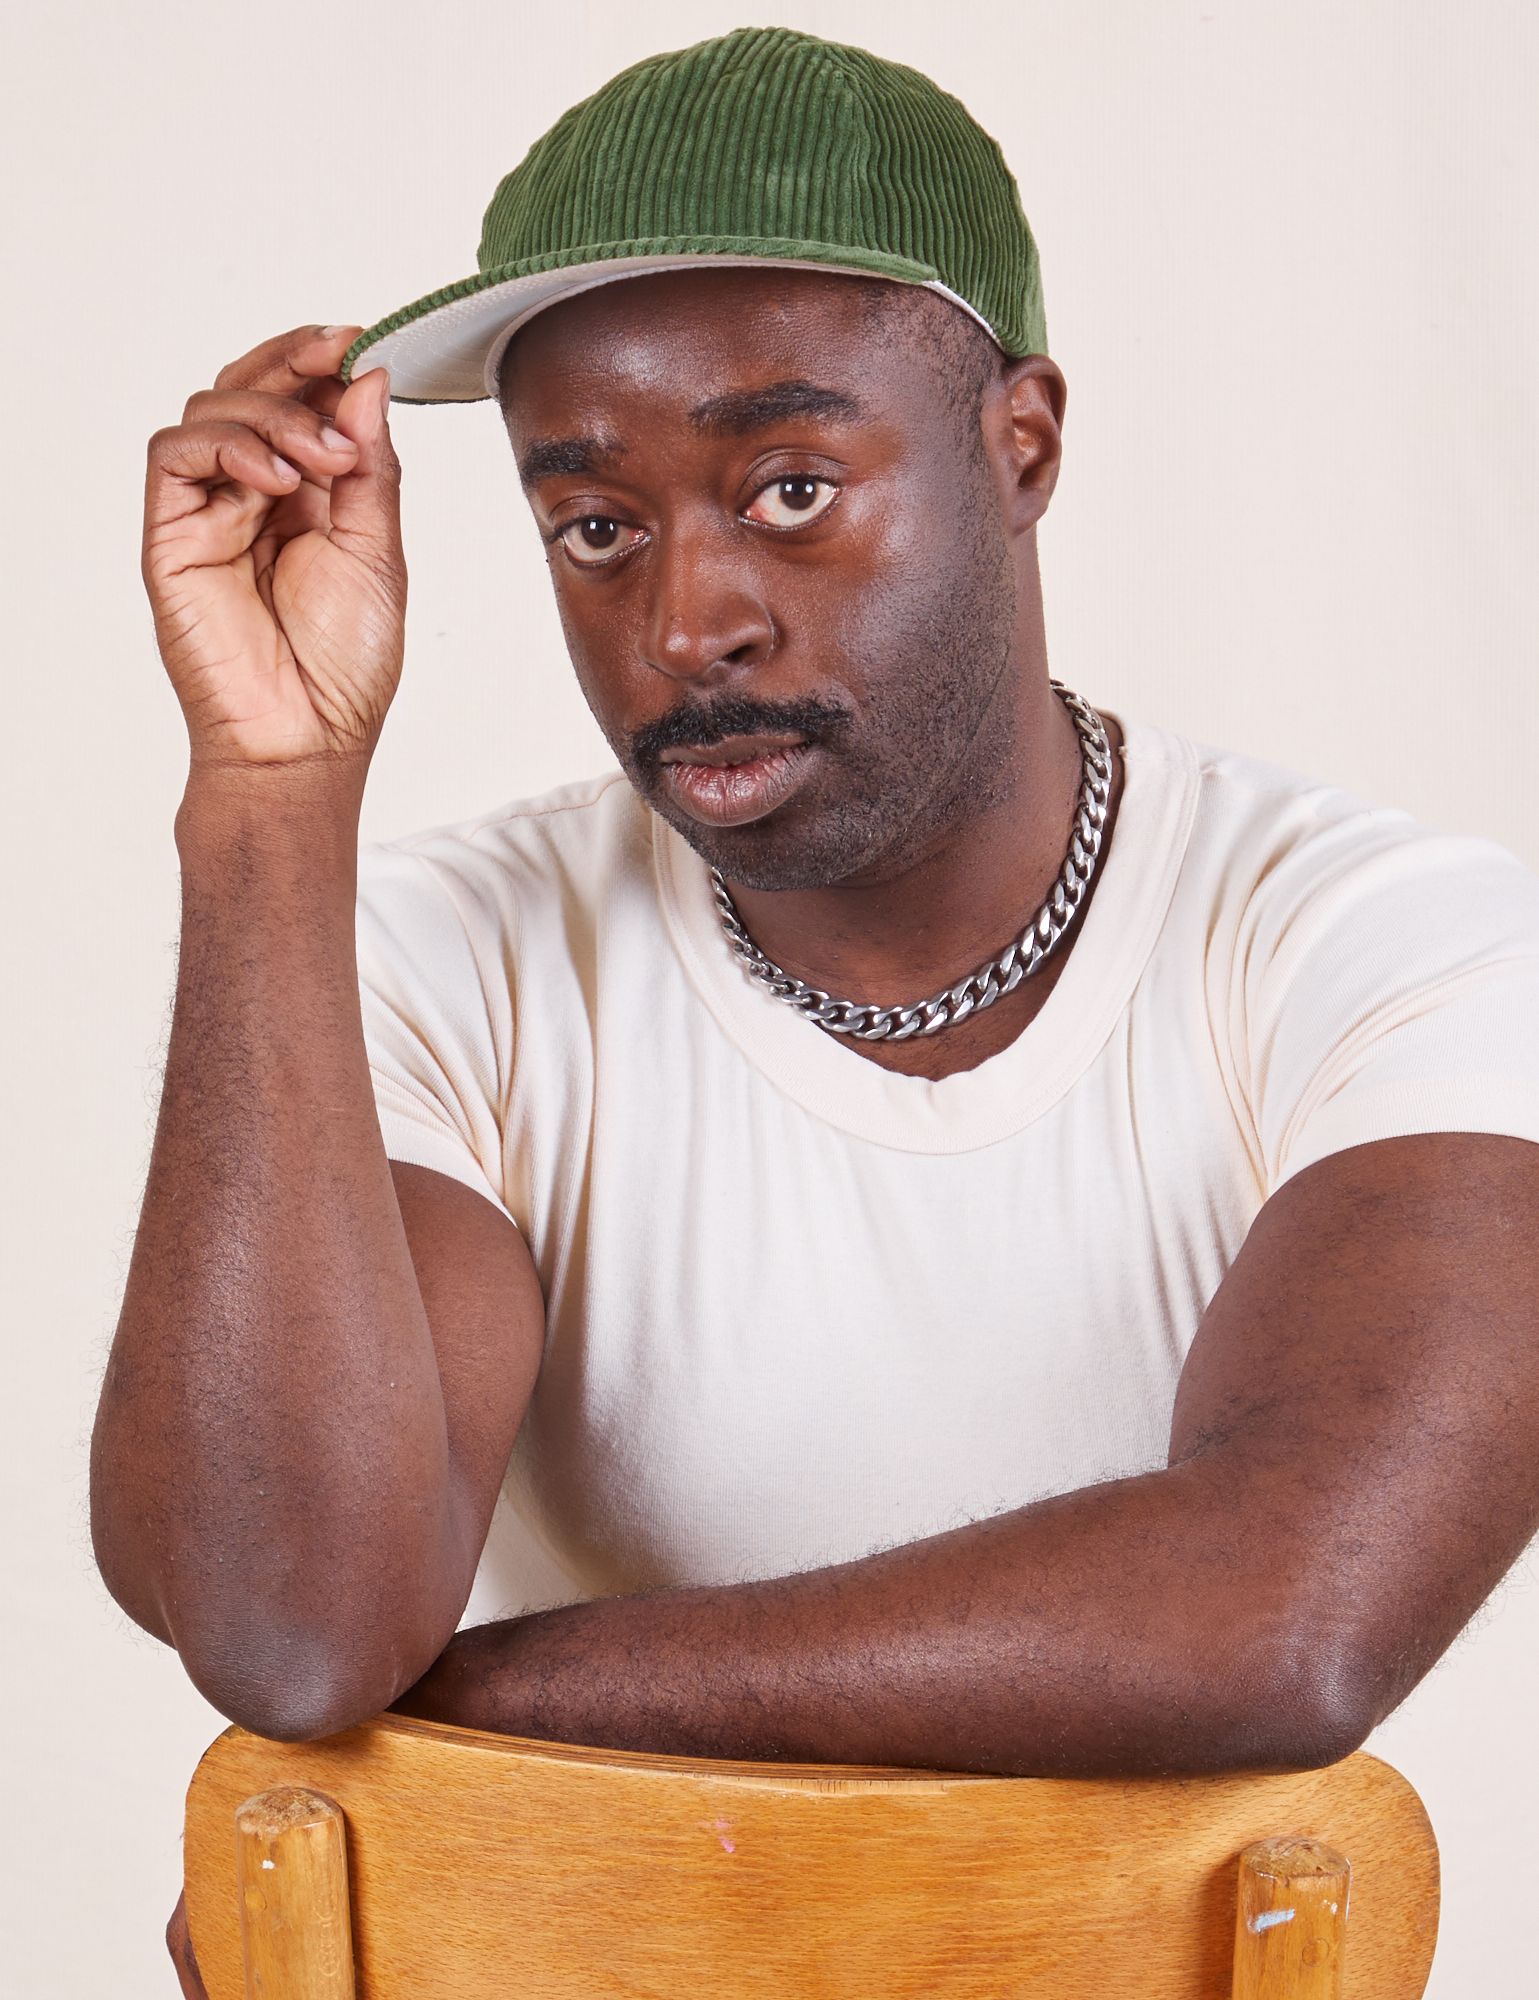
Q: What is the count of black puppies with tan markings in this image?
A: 0